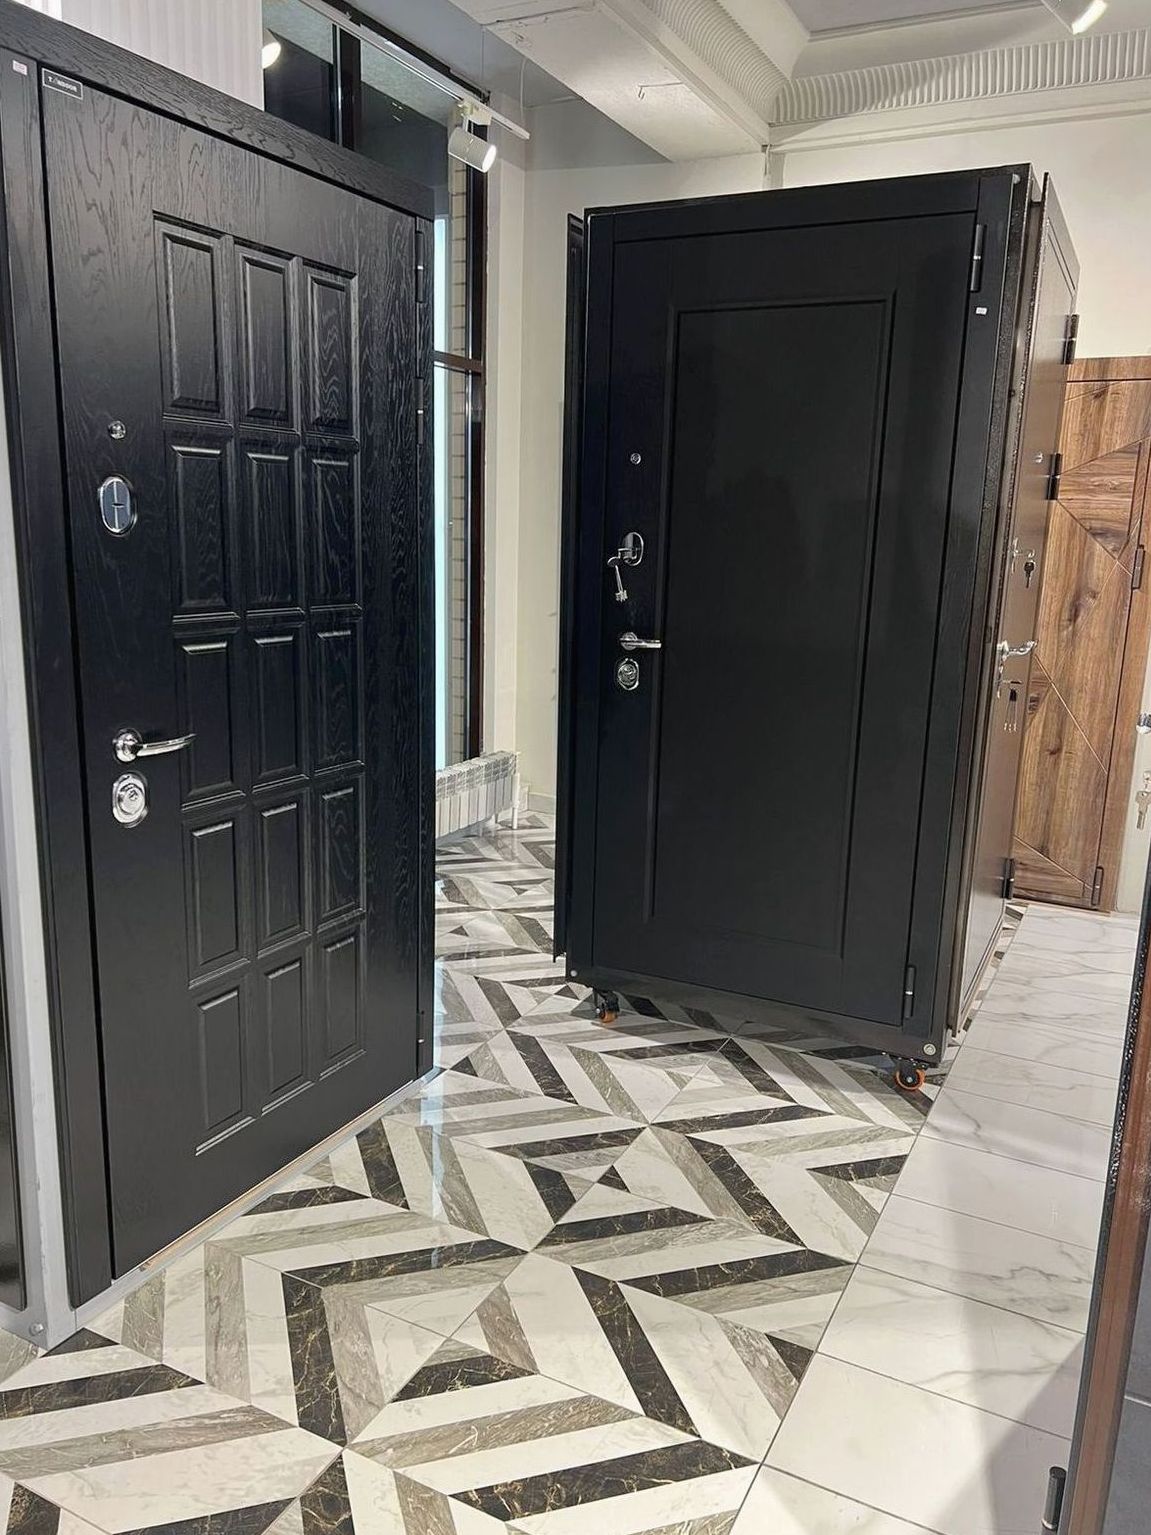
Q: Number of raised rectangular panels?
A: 15